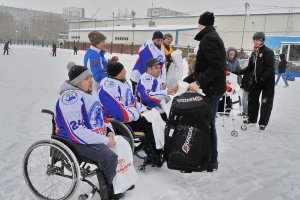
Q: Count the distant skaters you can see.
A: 3